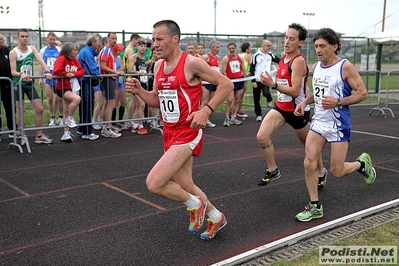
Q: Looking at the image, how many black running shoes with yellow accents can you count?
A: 2